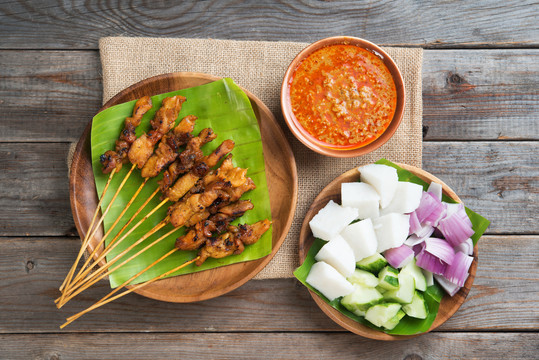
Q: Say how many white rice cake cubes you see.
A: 8